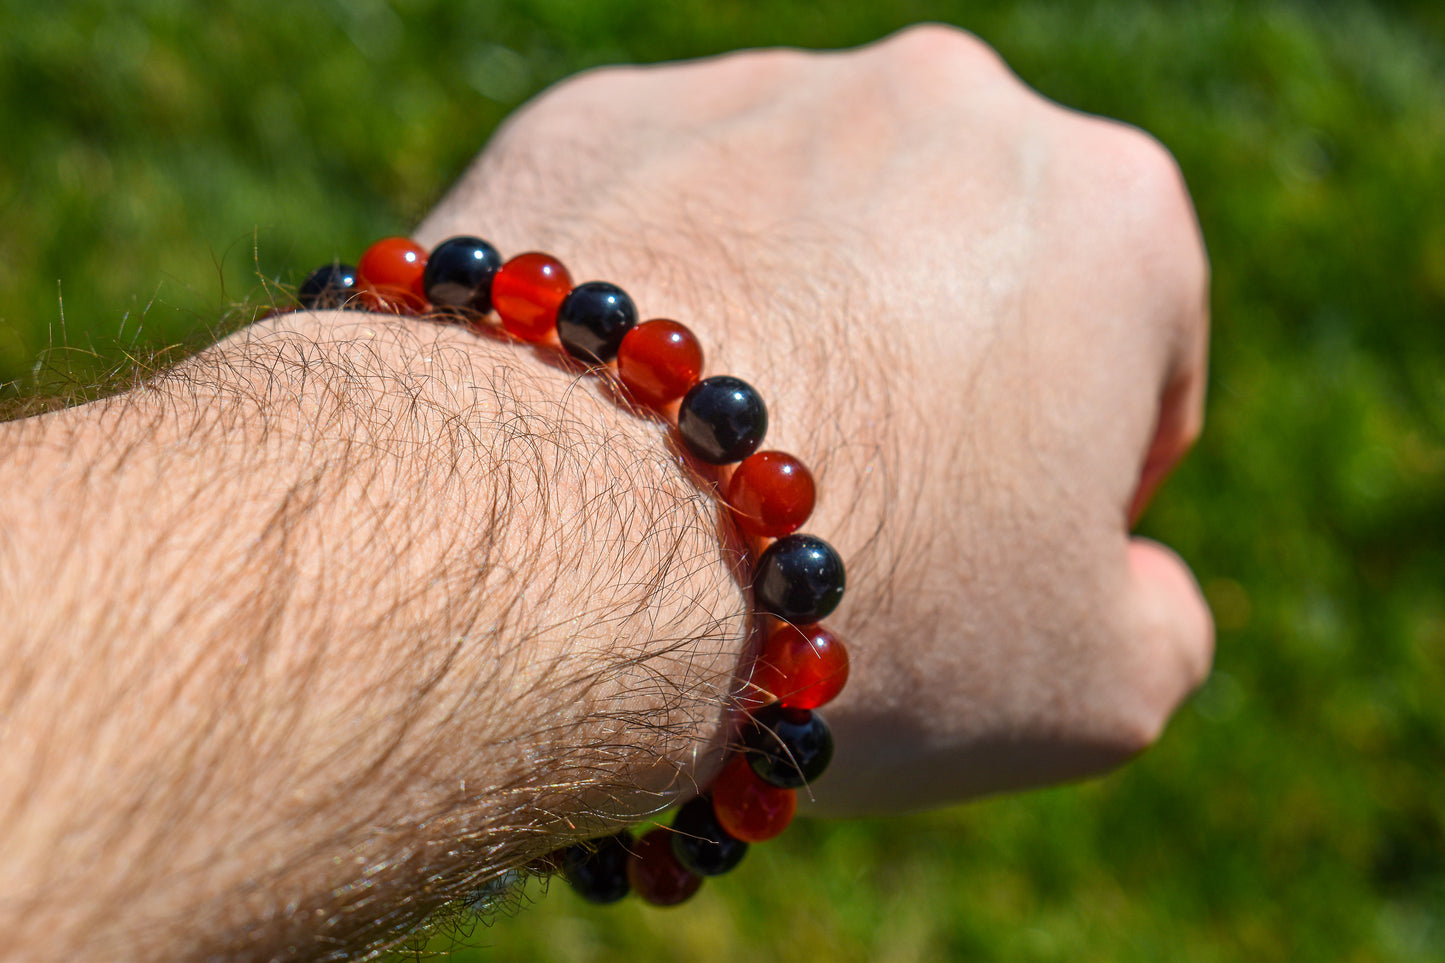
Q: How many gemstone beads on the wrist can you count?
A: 15